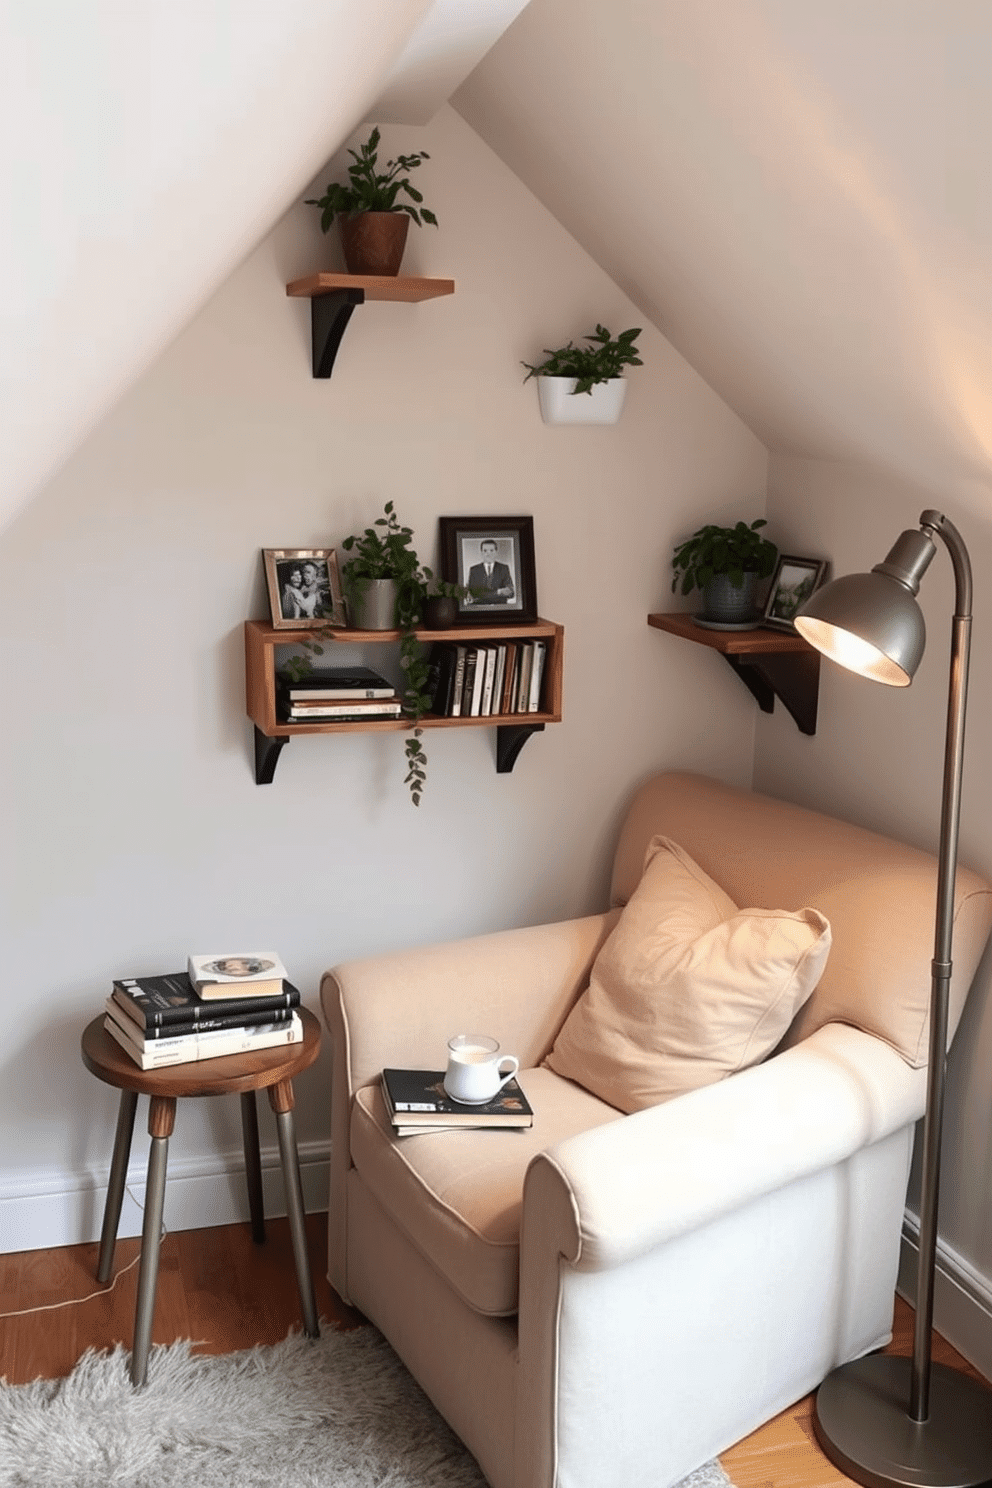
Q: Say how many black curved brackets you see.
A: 5